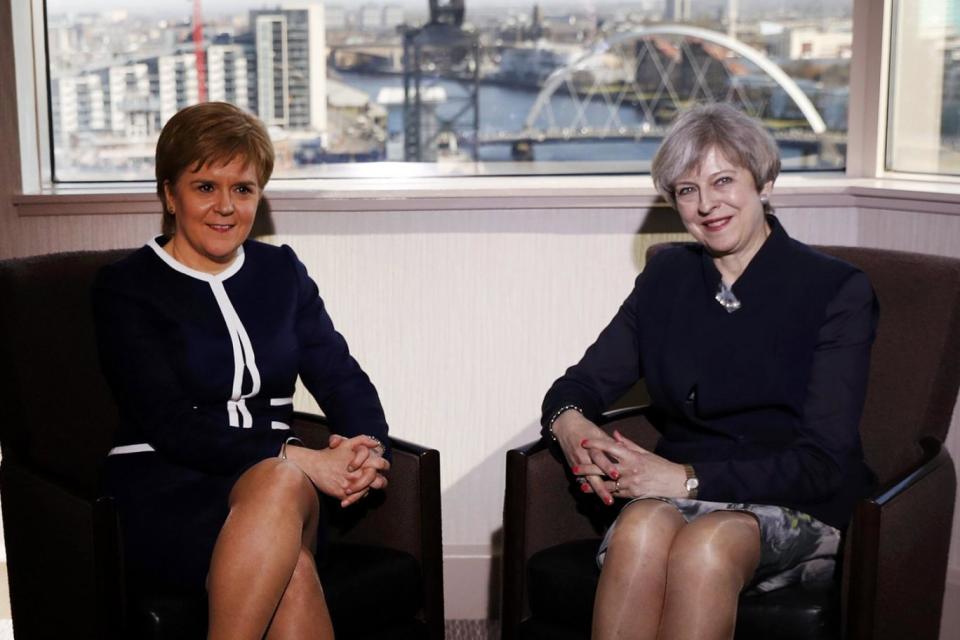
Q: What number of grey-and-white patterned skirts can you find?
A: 1